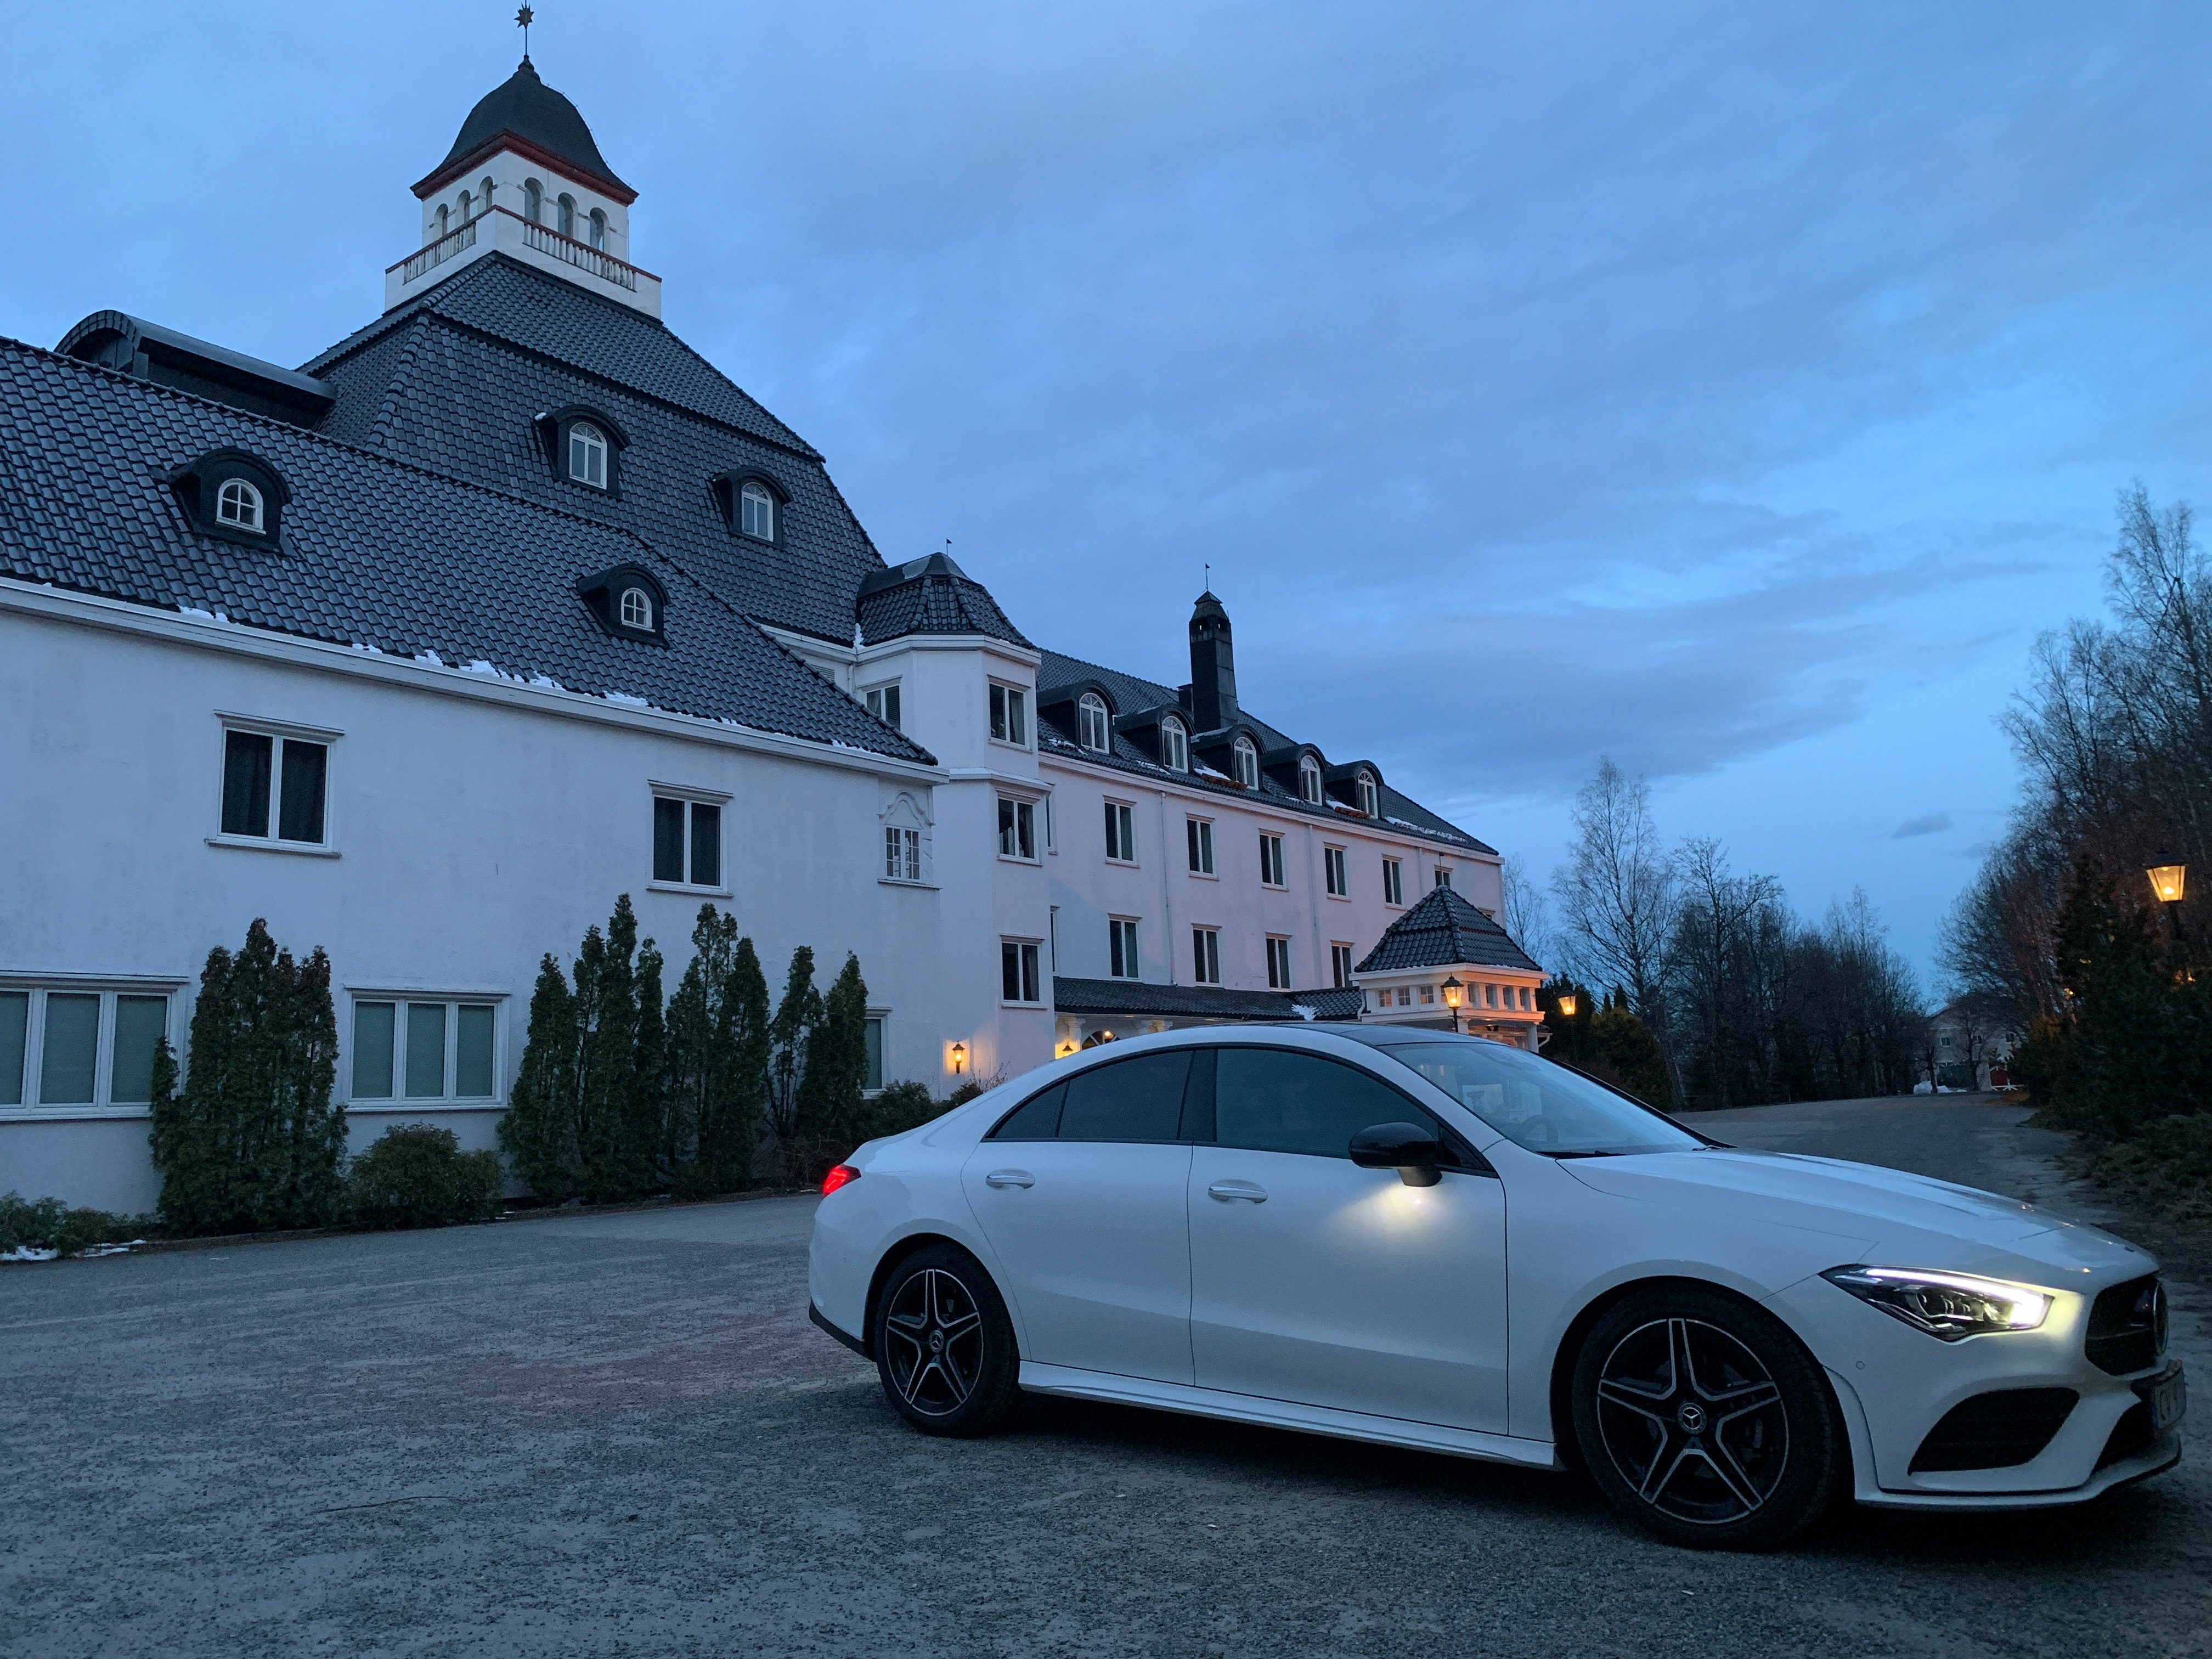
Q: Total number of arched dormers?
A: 9